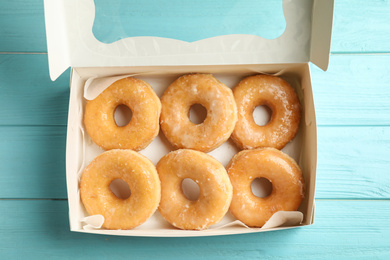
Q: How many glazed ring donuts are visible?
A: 6